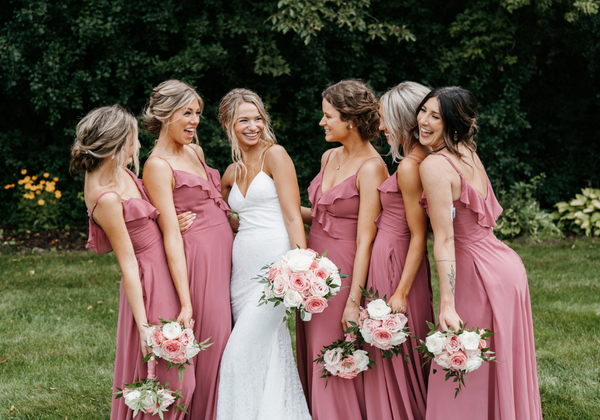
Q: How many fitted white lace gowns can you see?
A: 1